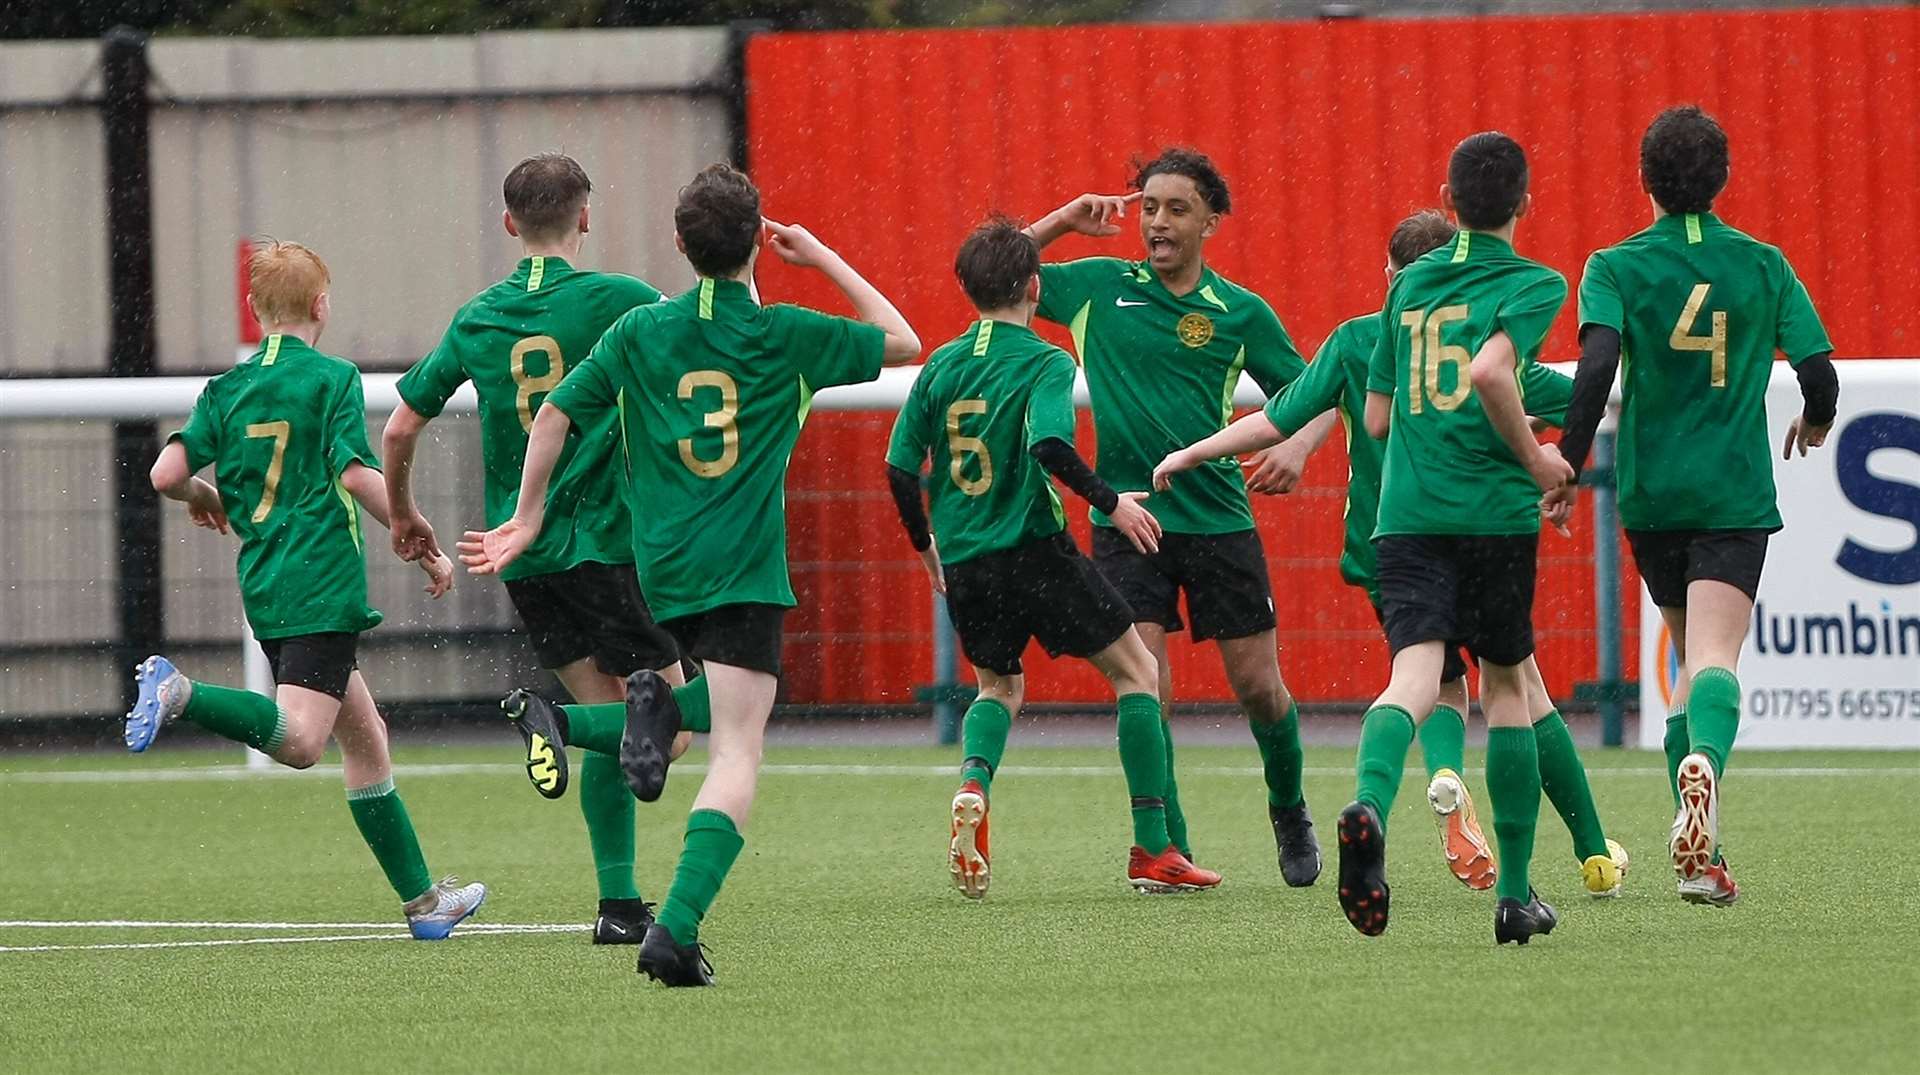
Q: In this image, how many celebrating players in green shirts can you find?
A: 8